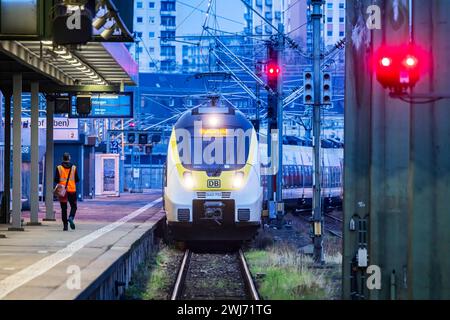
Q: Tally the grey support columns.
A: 3